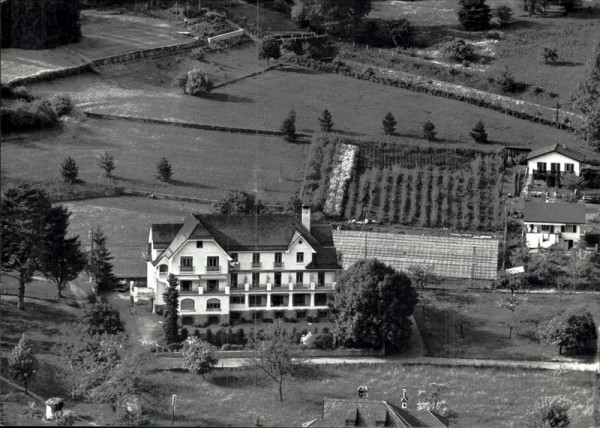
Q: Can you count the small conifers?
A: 8